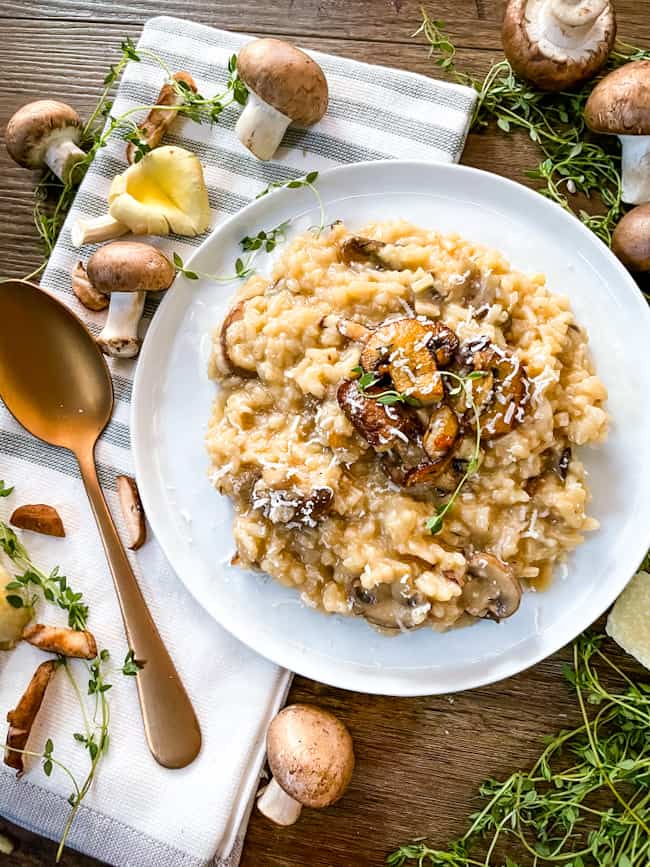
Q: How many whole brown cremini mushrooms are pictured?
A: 7